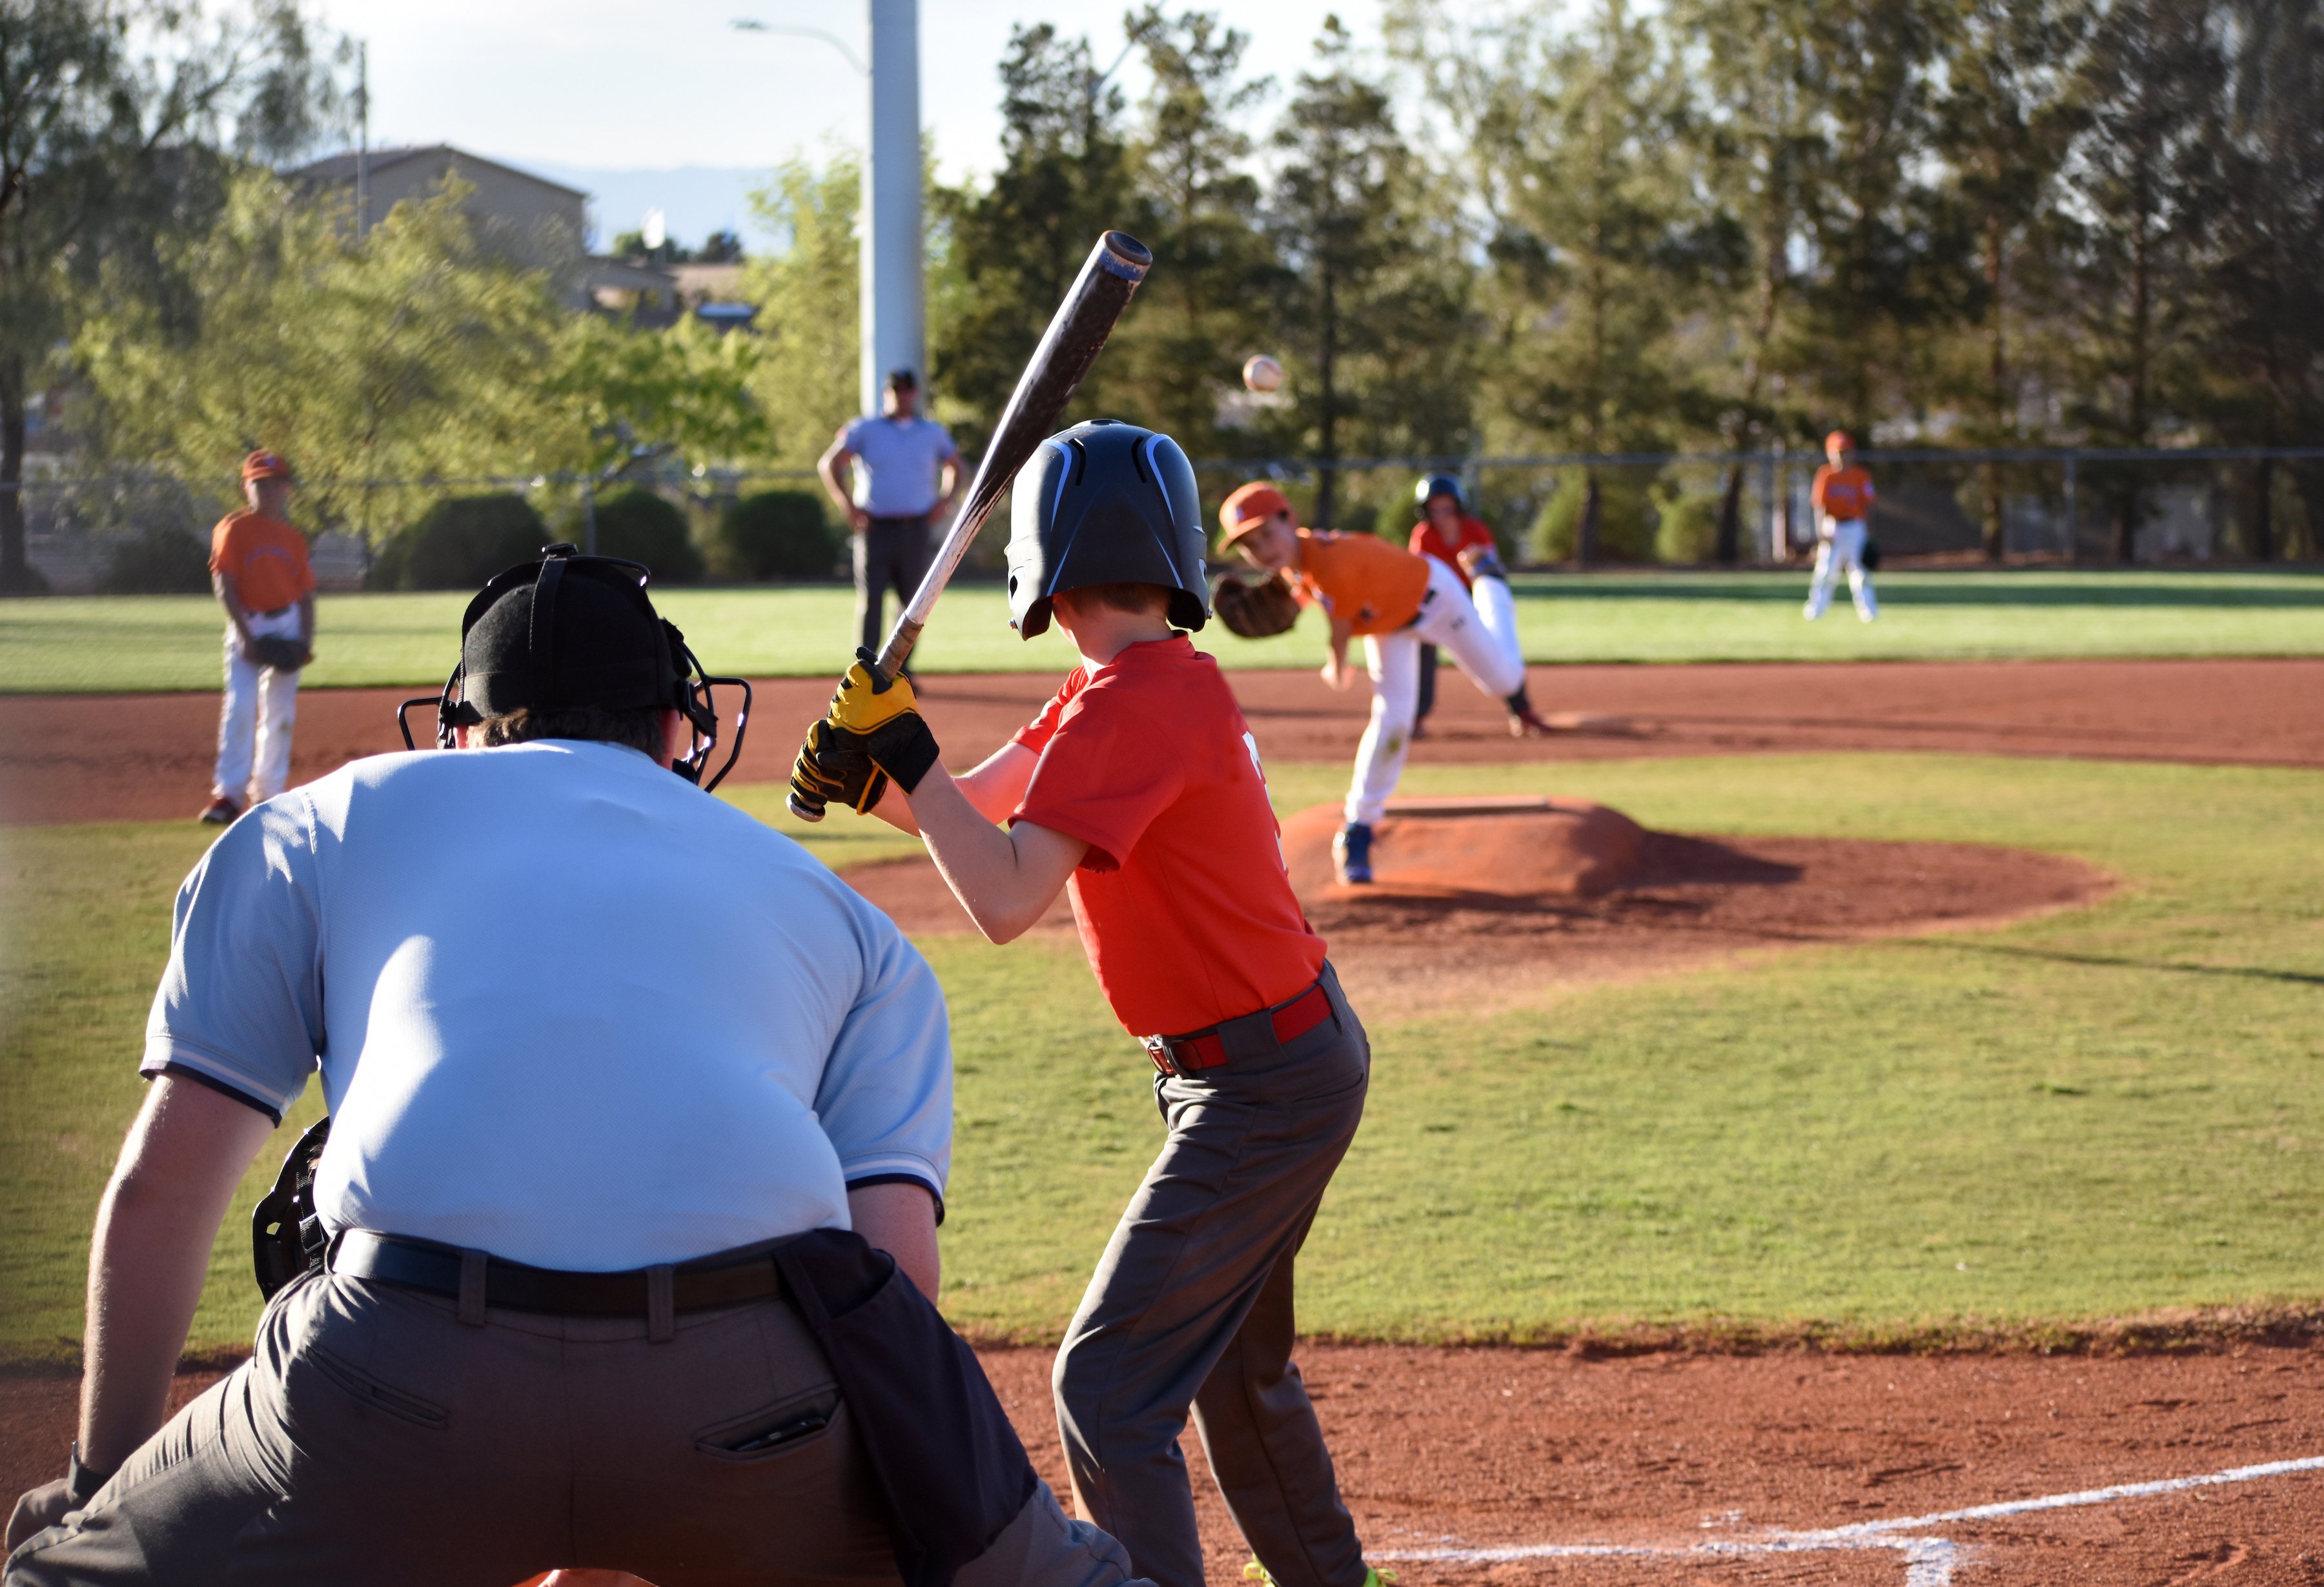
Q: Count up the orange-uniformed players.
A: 3